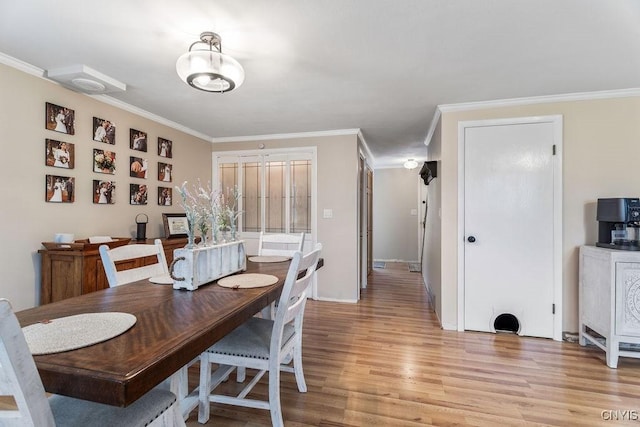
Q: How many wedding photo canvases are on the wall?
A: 12